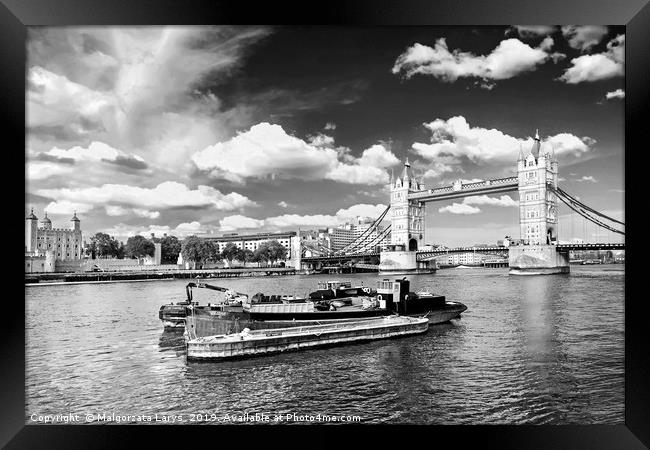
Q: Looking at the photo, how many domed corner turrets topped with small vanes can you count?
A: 3